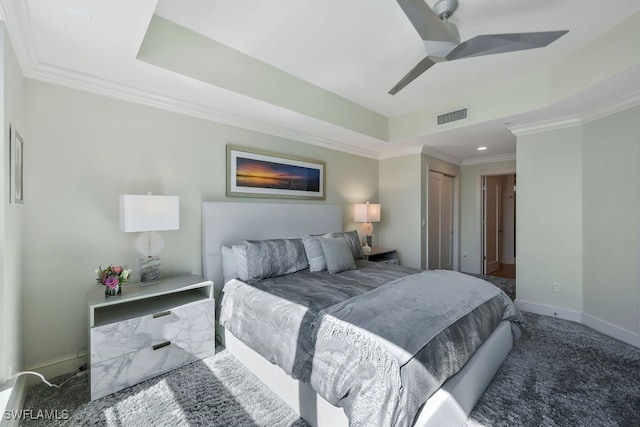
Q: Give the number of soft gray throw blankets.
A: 1